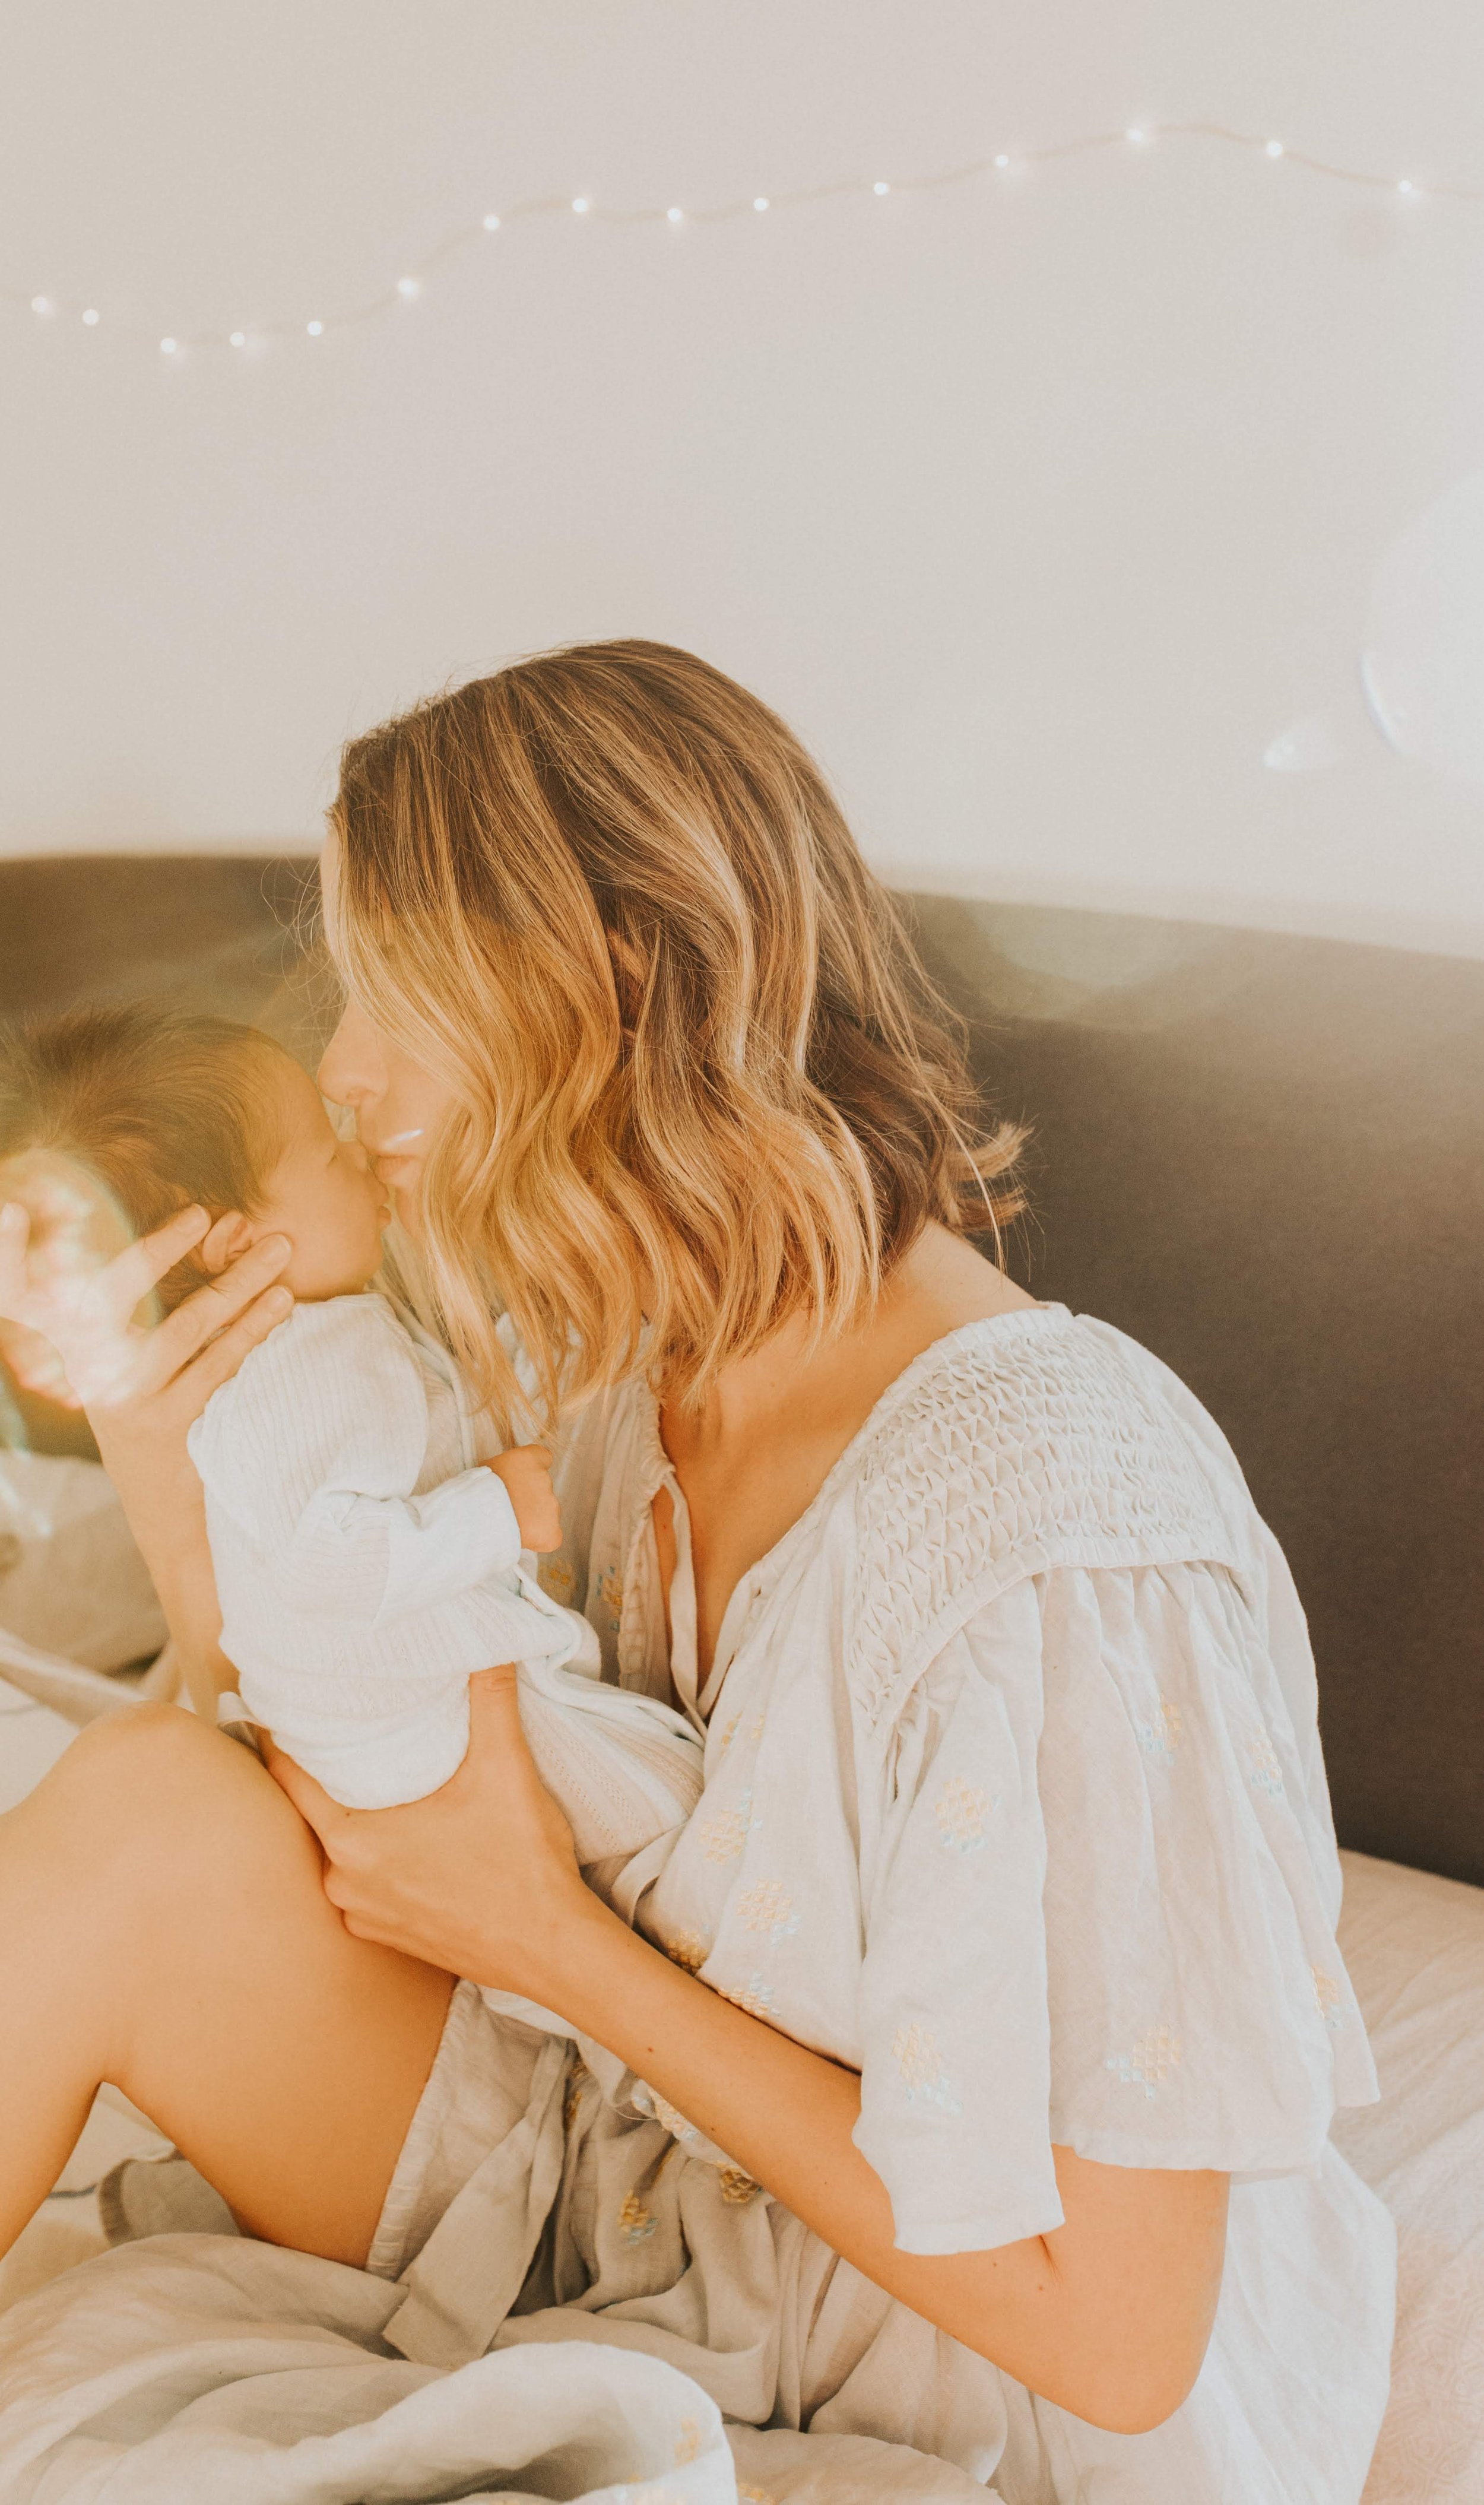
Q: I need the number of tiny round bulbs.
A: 15